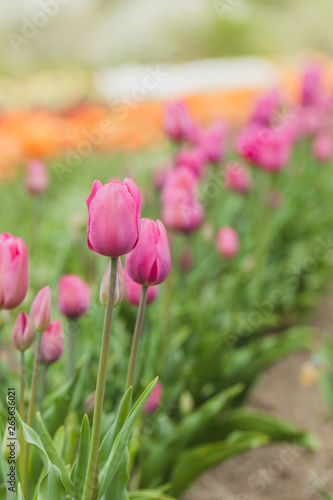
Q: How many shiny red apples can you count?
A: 0